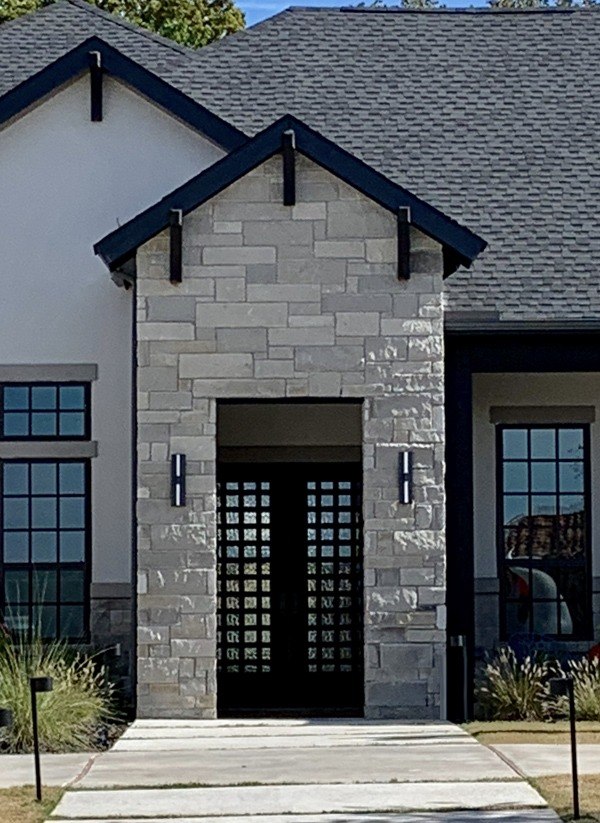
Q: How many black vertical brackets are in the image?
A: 4